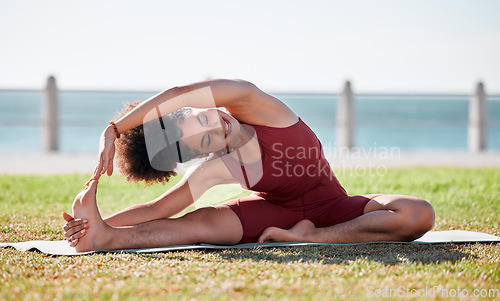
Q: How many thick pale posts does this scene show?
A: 3